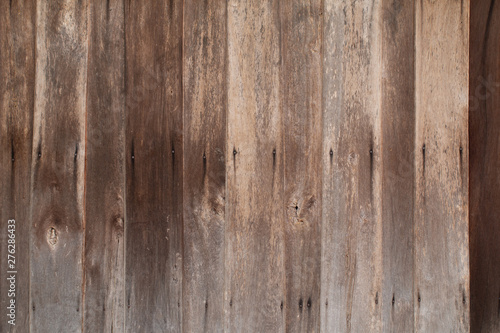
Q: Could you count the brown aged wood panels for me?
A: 11